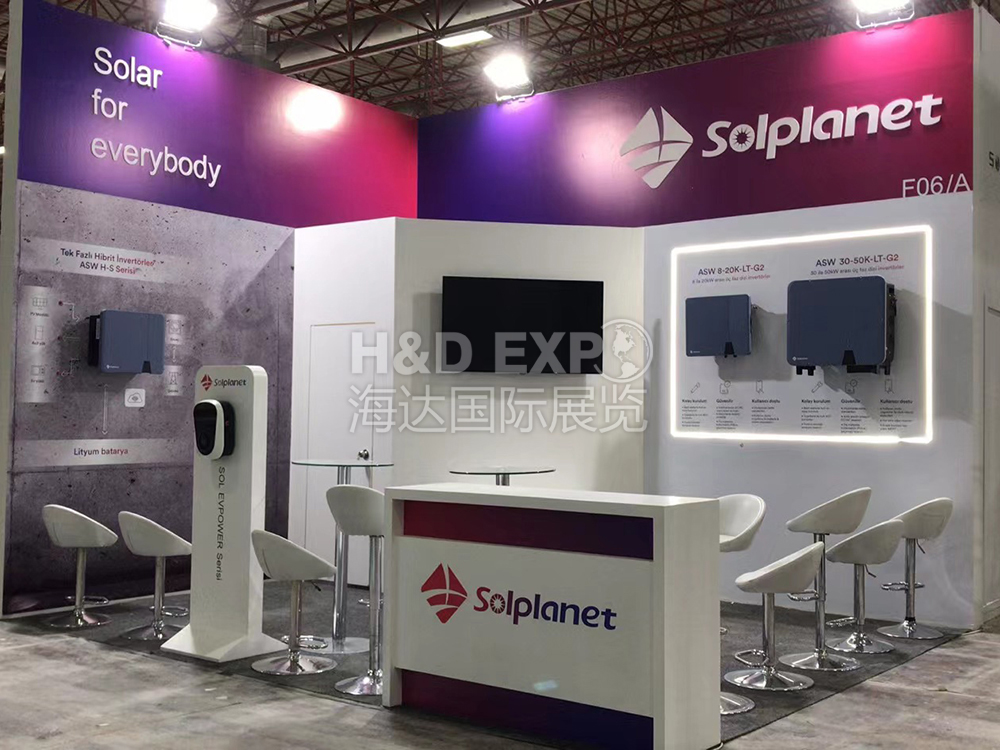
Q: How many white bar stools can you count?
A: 9